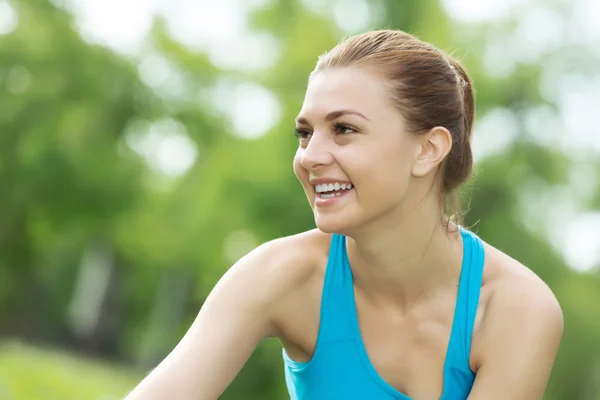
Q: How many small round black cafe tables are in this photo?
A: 0